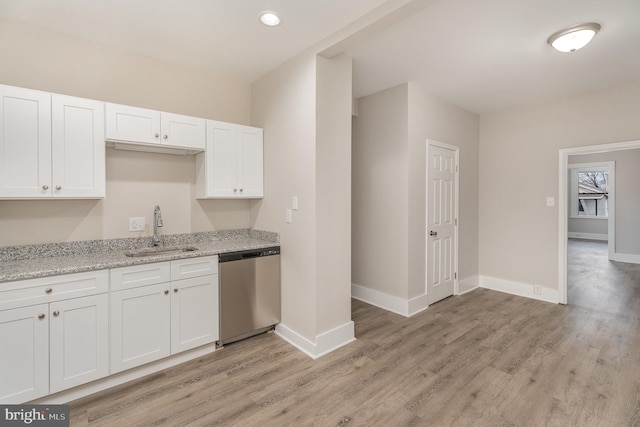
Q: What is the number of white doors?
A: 1